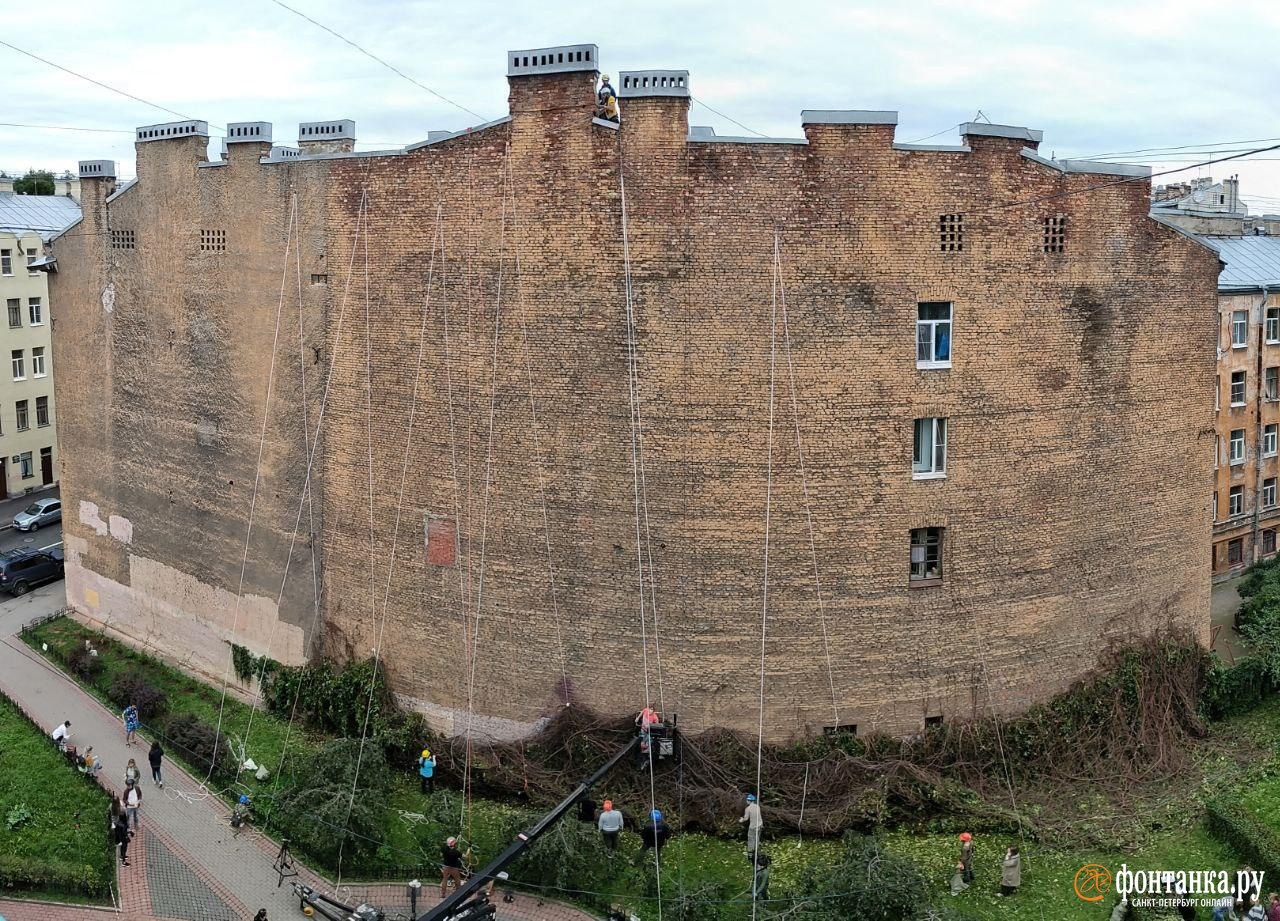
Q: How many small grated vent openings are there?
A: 4